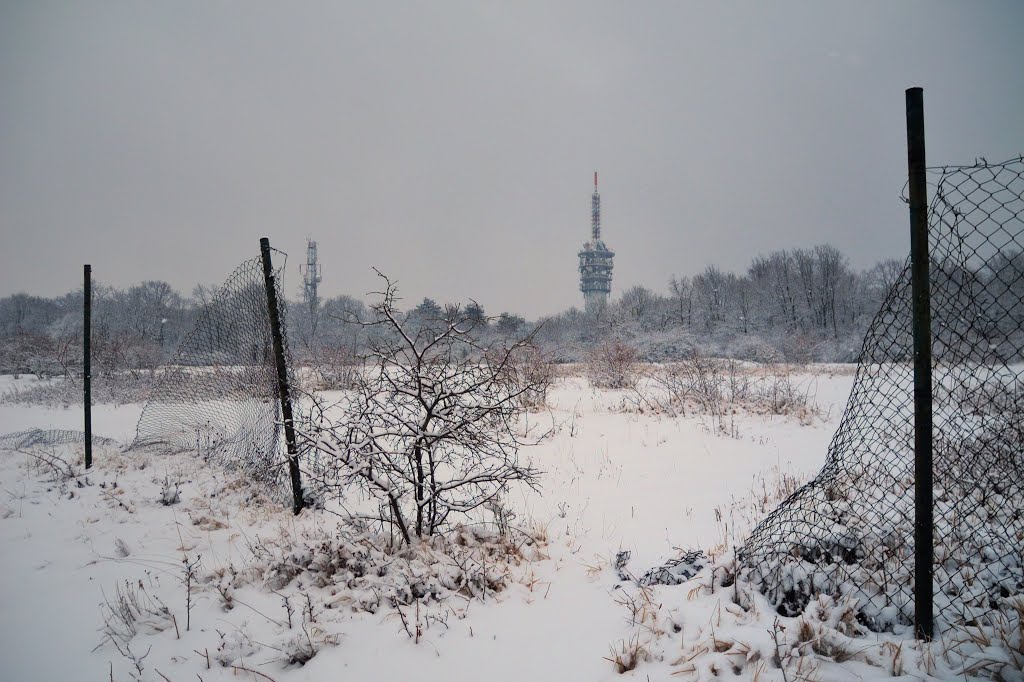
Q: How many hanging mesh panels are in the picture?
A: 2